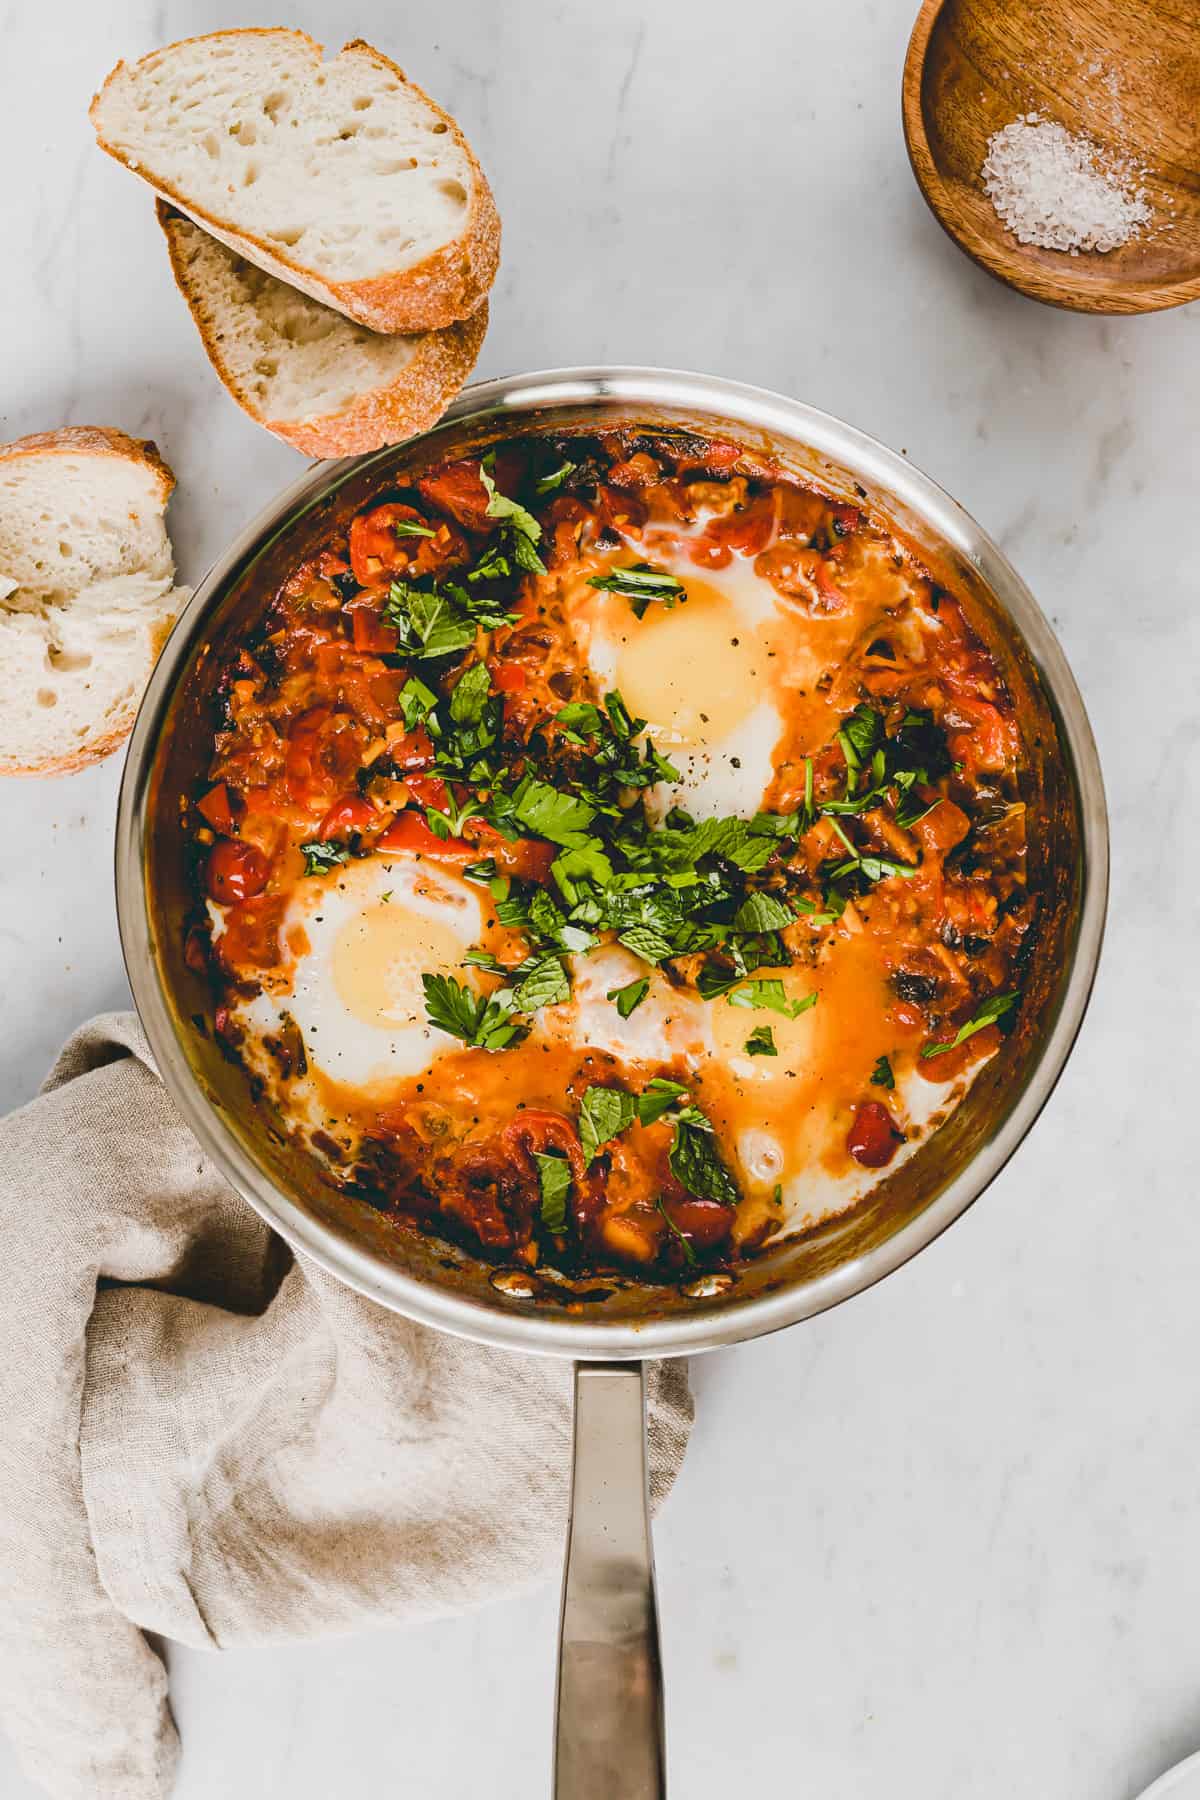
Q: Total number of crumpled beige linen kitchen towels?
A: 1